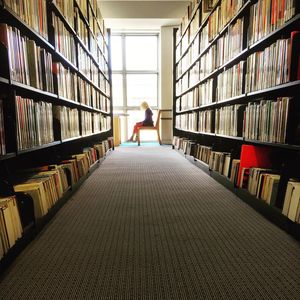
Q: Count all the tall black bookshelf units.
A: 2